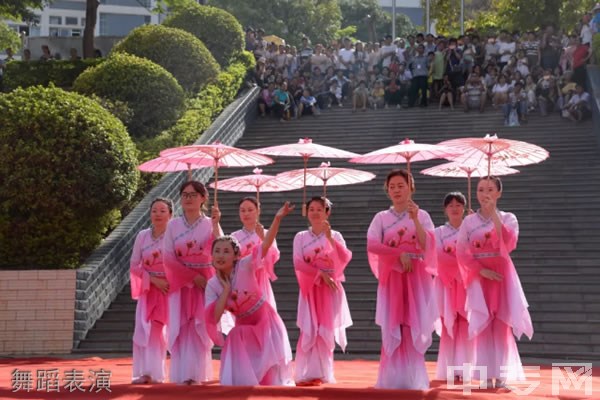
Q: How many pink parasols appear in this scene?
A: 8